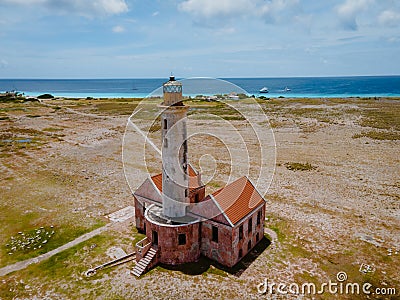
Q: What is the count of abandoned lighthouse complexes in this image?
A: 1